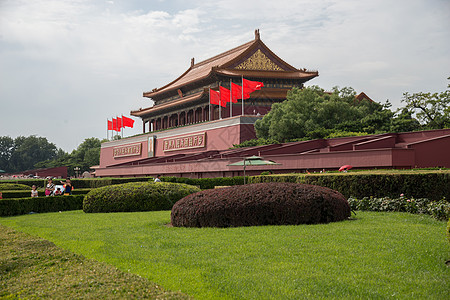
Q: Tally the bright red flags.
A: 8